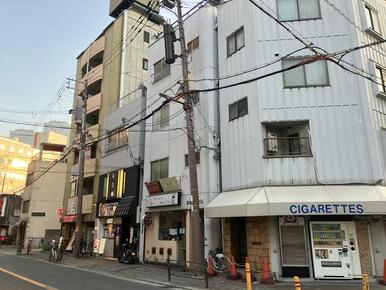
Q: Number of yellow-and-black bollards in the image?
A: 3